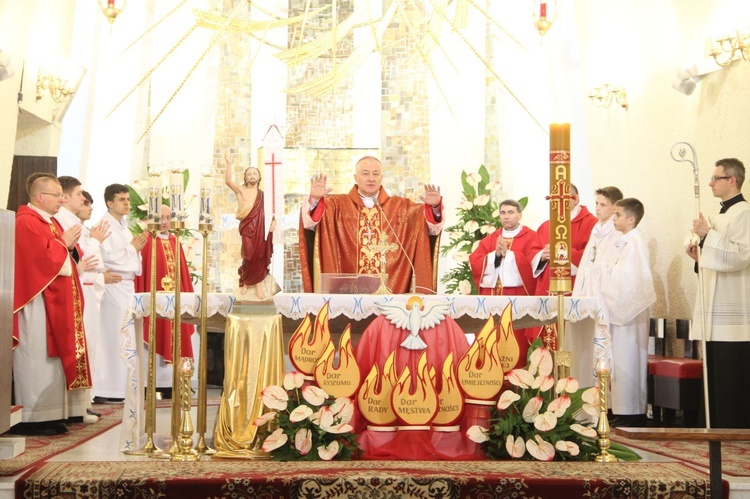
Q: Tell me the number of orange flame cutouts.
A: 7